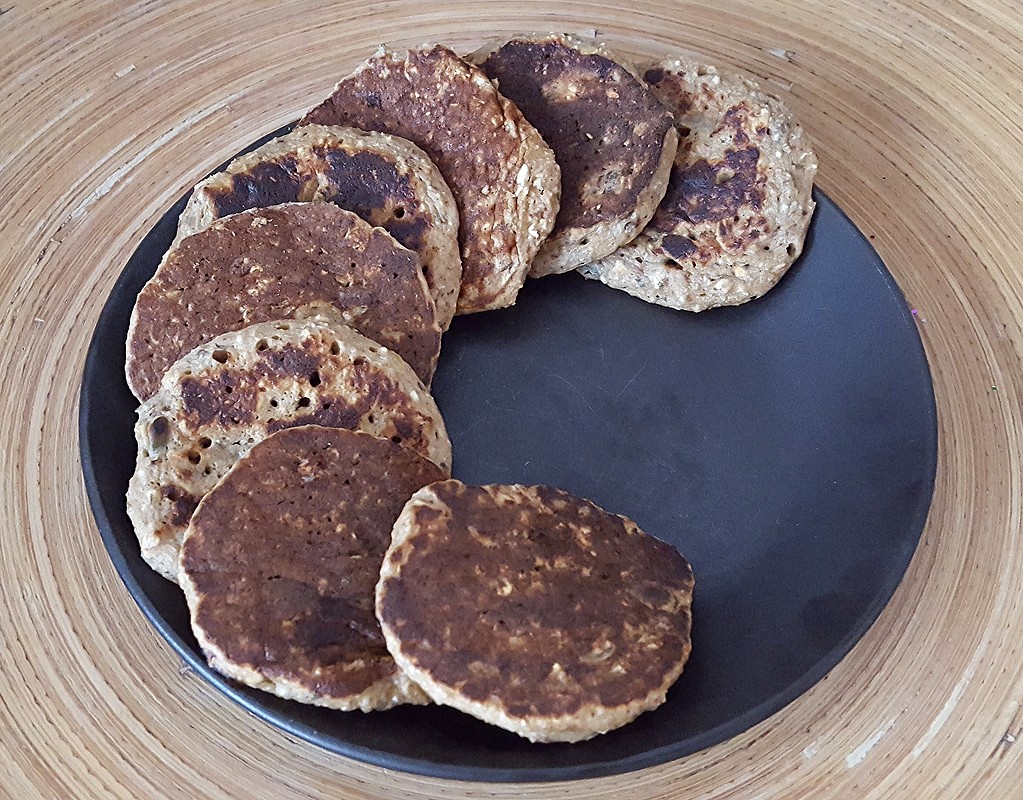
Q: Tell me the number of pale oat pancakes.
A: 3